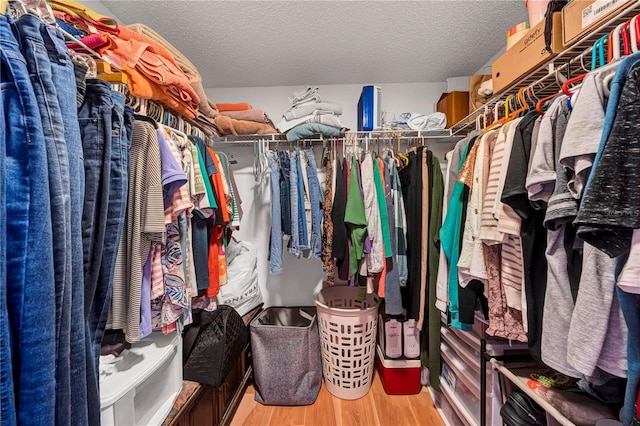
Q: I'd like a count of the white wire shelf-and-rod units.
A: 3